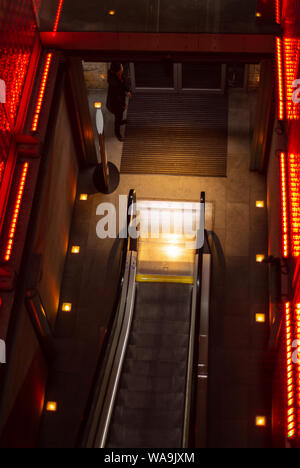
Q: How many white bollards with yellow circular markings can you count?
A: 0